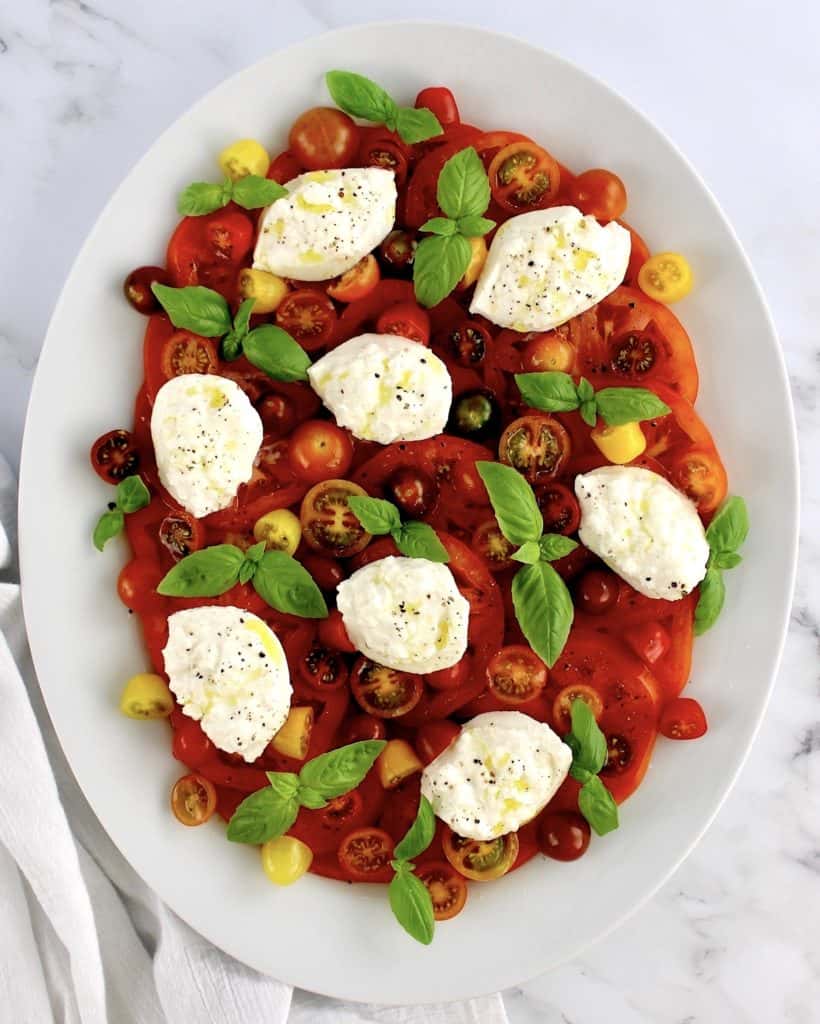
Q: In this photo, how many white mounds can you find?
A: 8